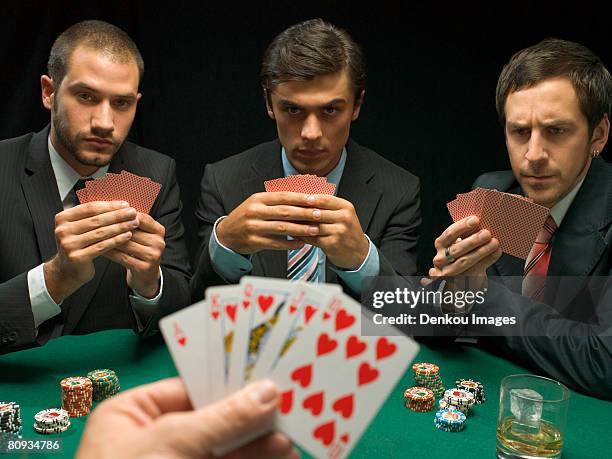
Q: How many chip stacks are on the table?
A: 9